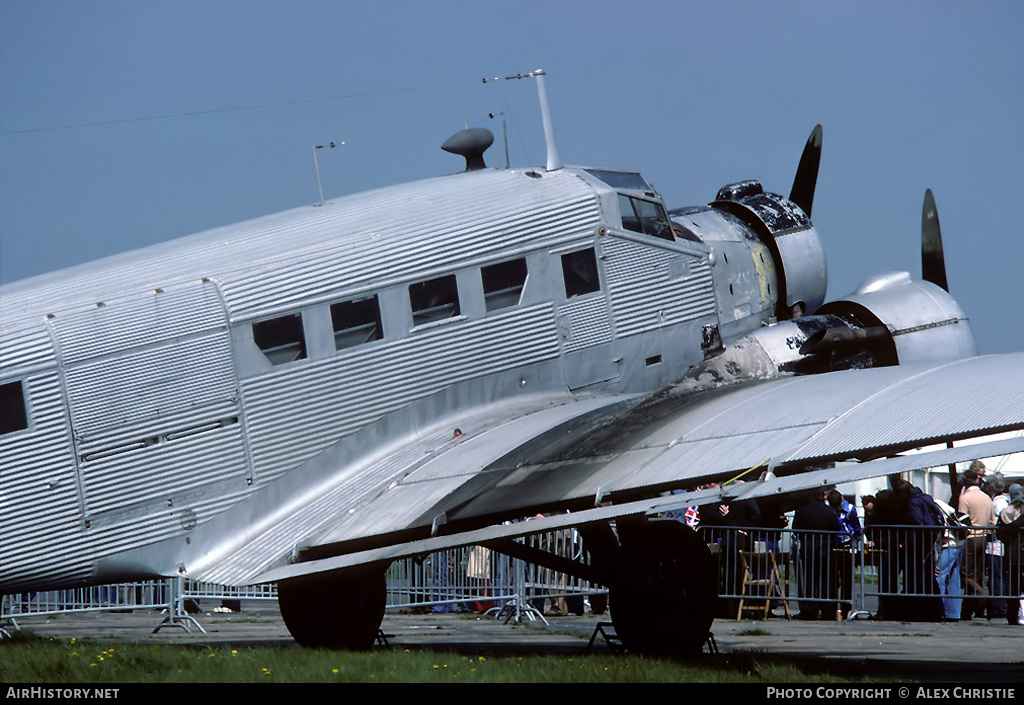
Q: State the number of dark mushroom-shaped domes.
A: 1